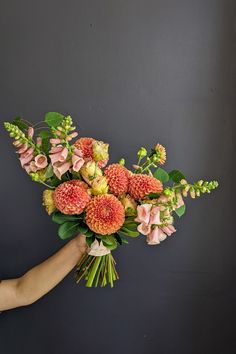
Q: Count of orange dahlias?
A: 5